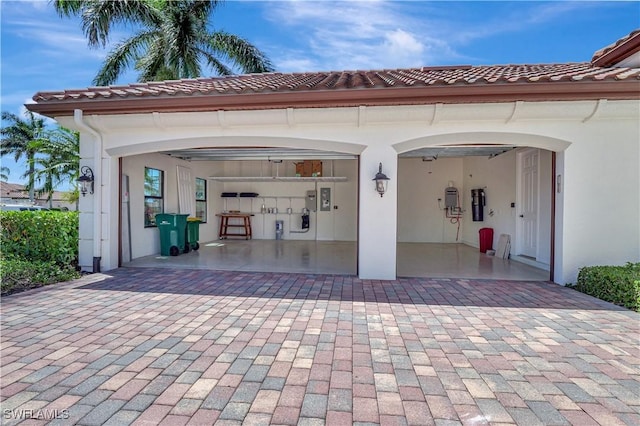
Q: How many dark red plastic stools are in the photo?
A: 0